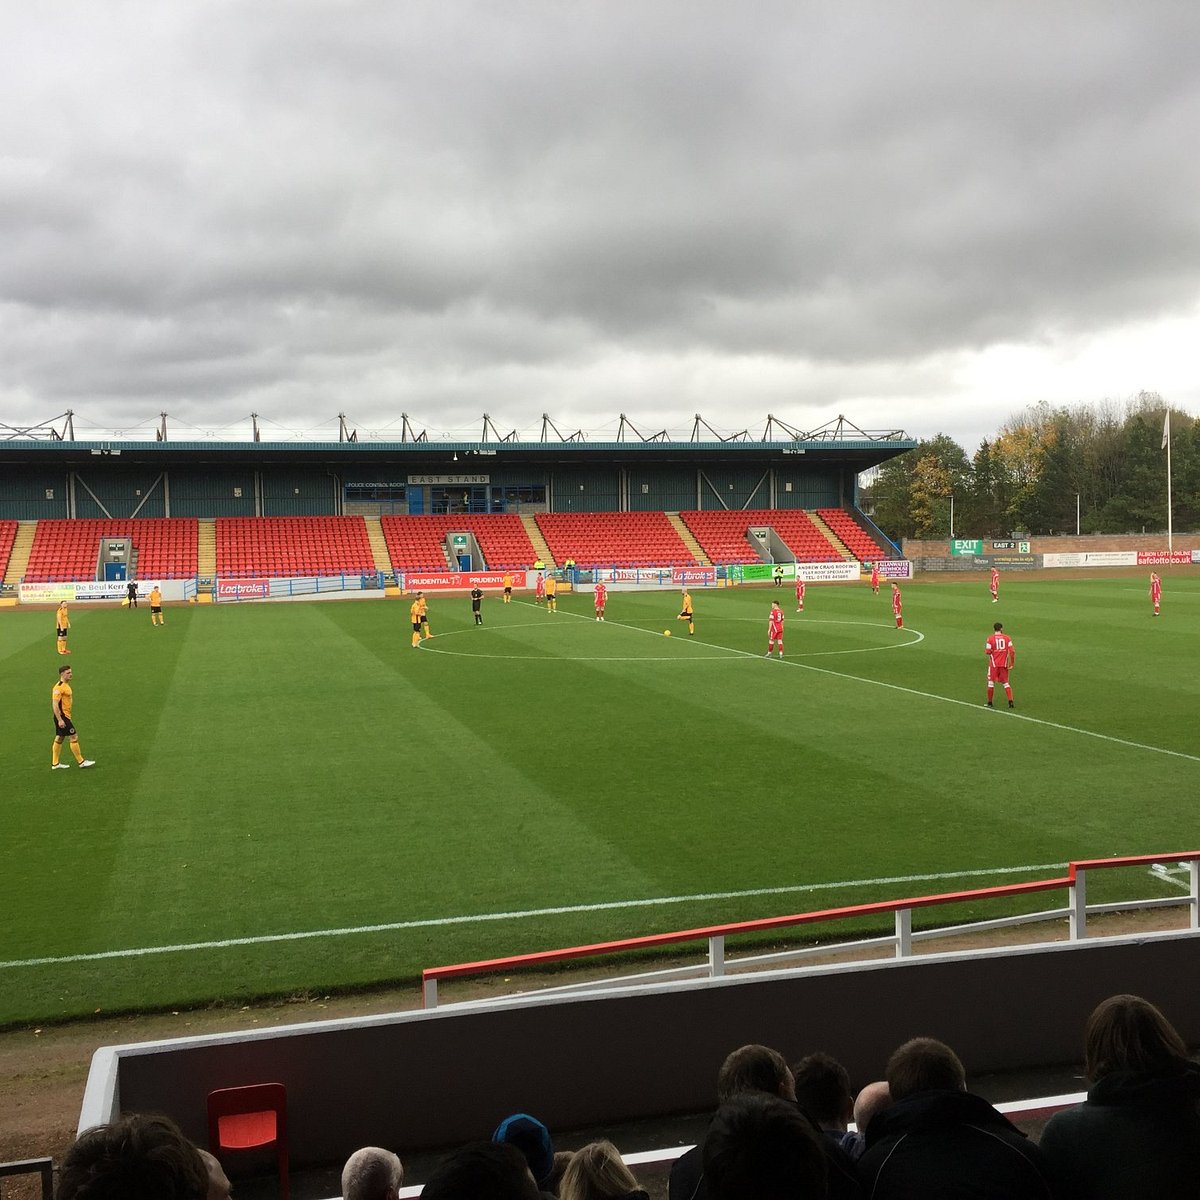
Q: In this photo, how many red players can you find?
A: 9